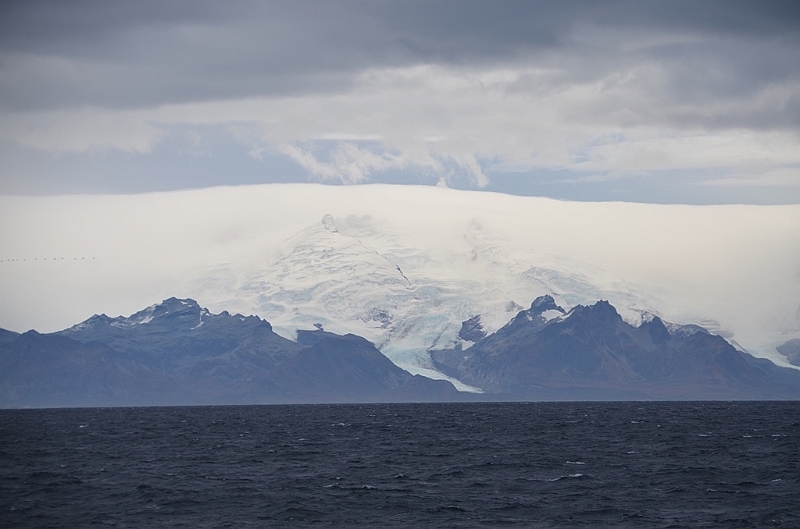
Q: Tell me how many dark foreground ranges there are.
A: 2